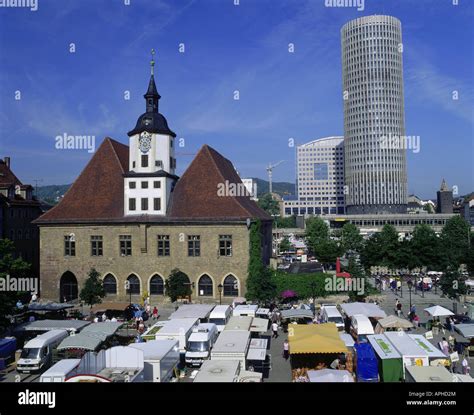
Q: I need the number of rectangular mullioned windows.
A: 6